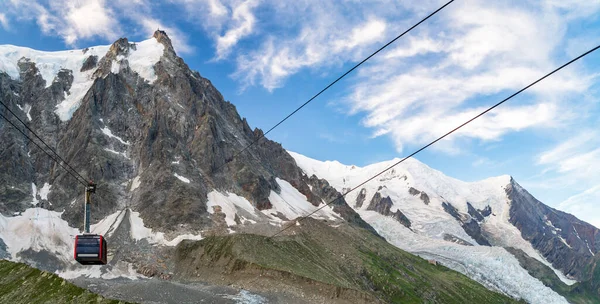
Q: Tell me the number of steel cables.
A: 4